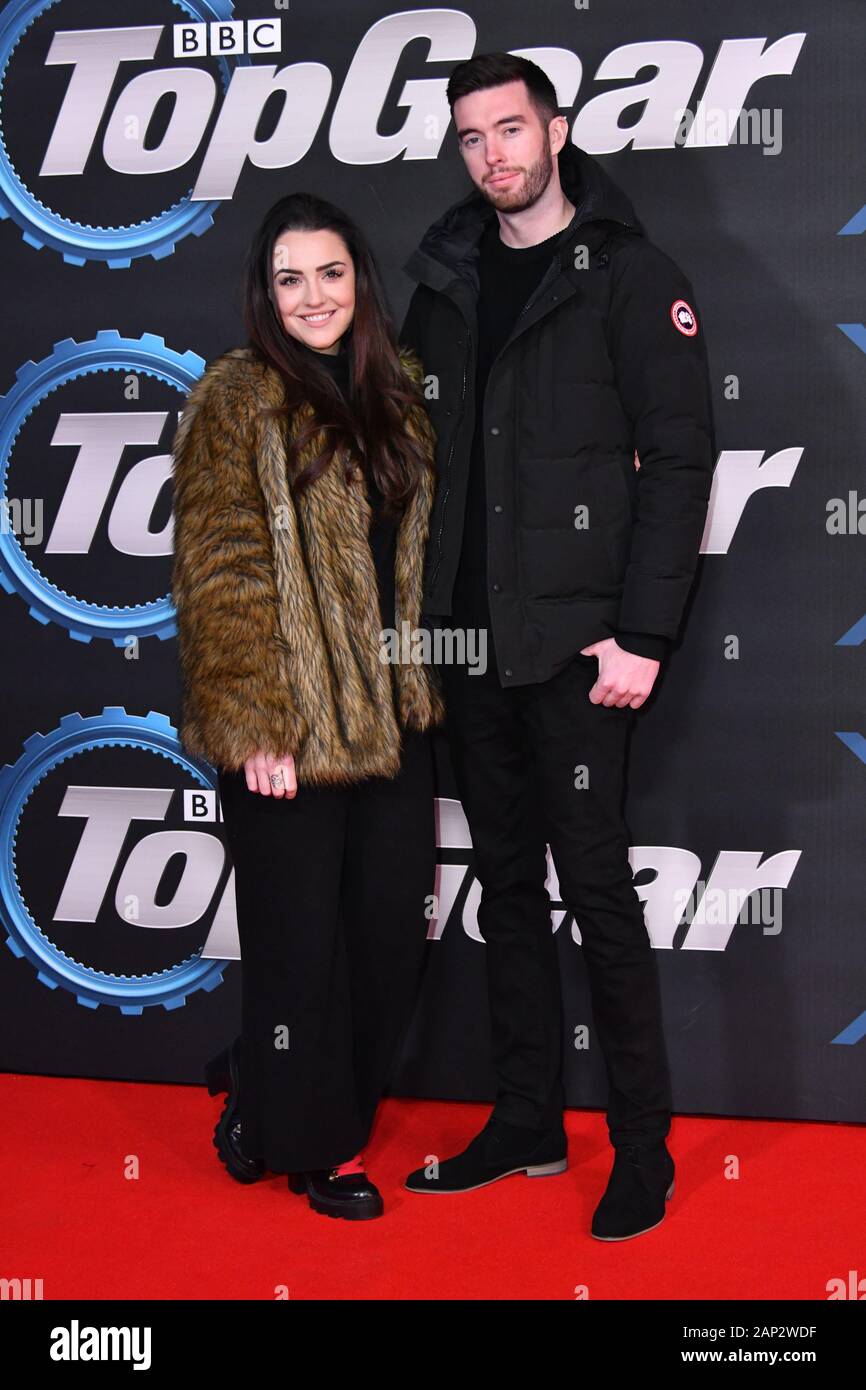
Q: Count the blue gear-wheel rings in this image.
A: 3